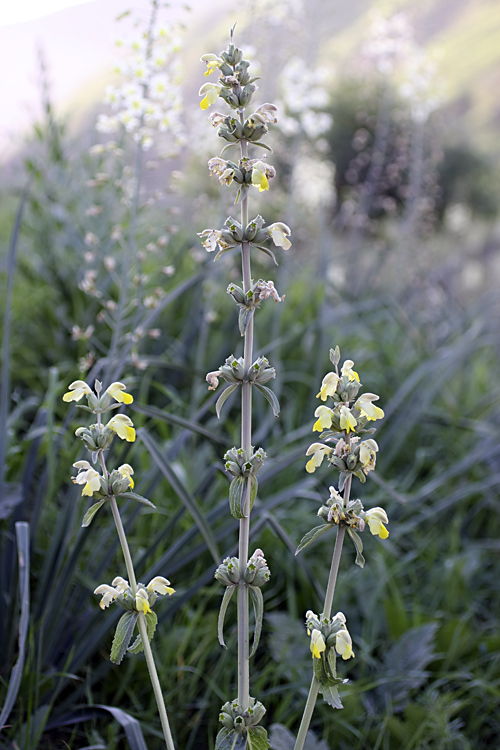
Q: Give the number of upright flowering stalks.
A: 3